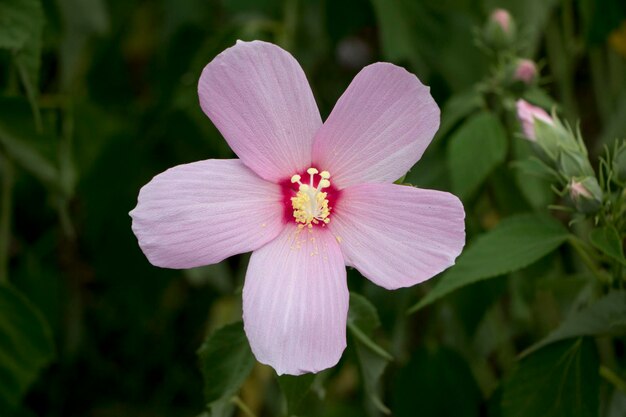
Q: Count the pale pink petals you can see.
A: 5